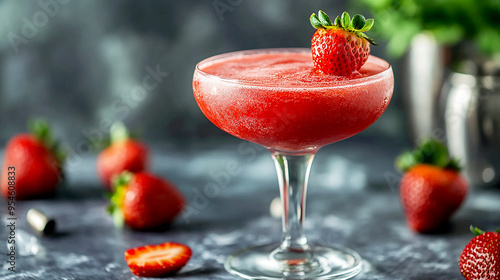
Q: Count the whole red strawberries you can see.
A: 6